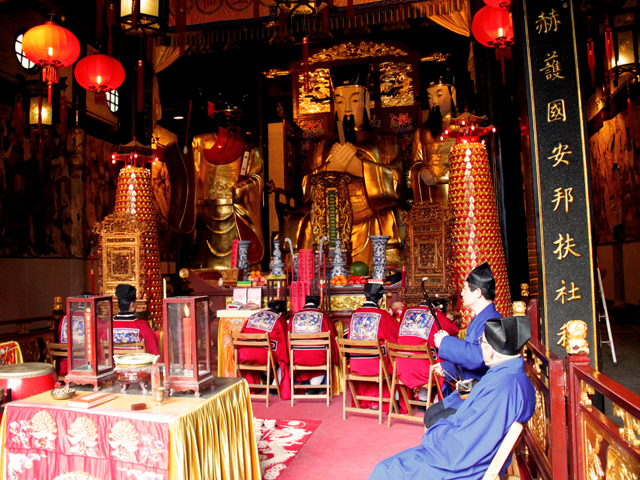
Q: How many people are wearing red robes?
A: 6